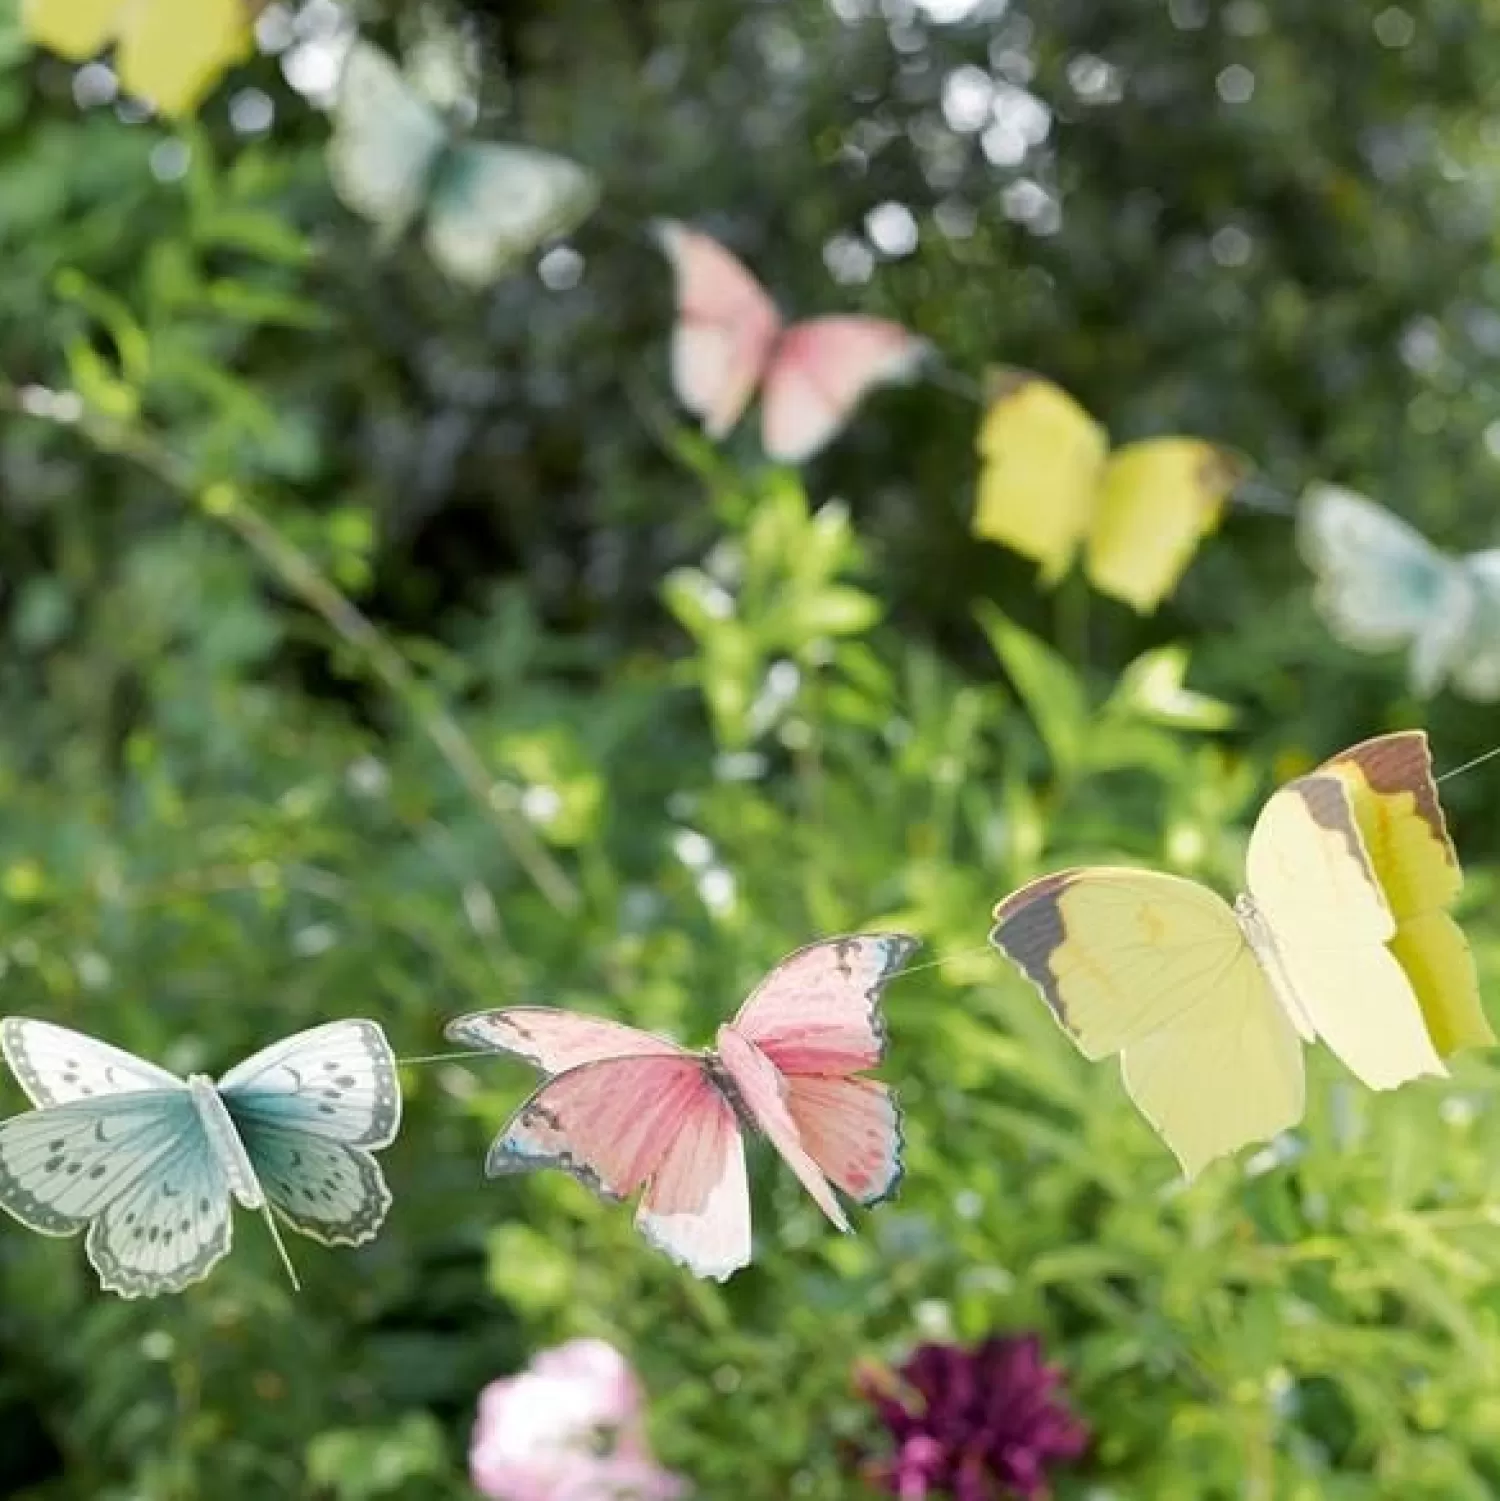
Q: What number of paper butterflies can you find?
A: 8